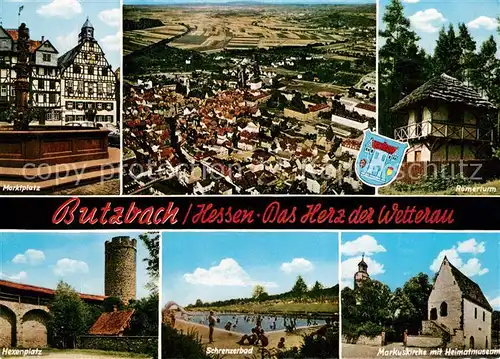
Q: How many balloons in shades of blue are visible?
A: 0